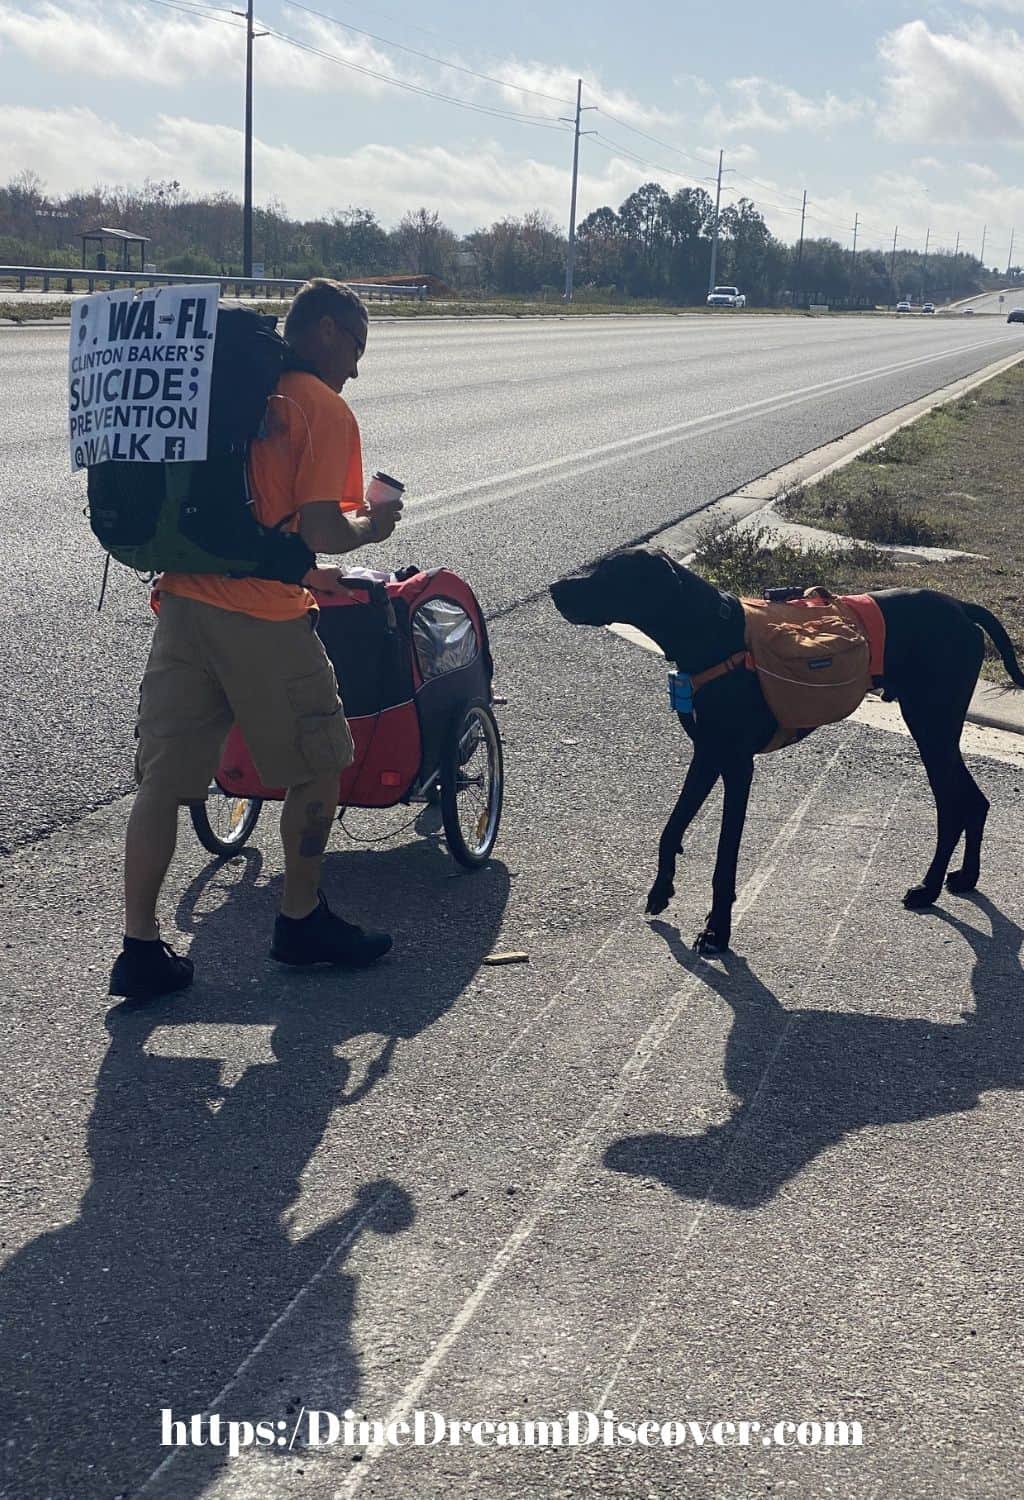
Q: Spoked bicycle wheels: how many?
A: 2